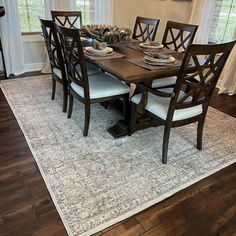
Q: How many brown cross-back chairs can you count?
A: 6